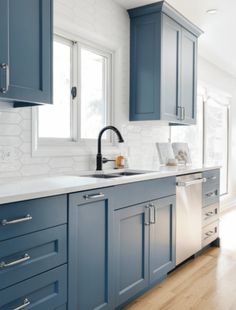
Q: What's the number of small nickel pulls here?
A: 13